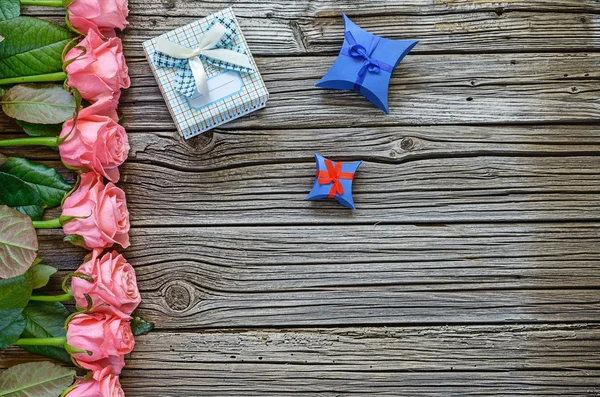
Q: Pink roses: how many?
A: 7